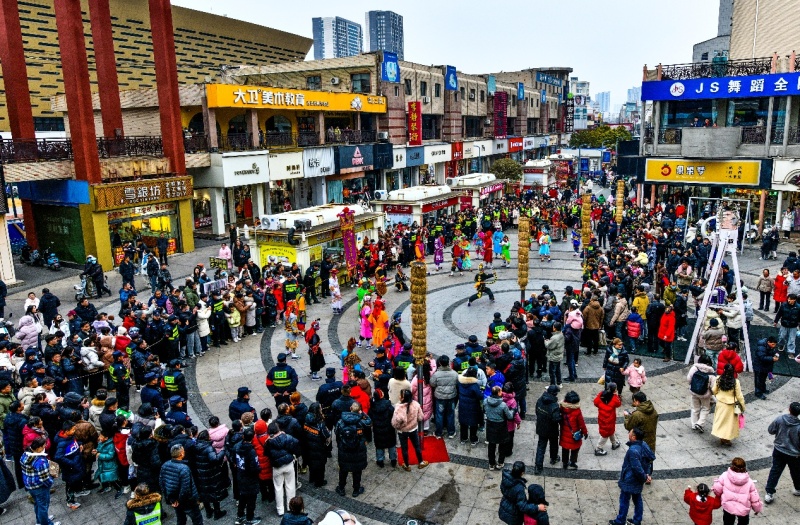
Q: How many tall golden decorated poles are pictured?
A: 4